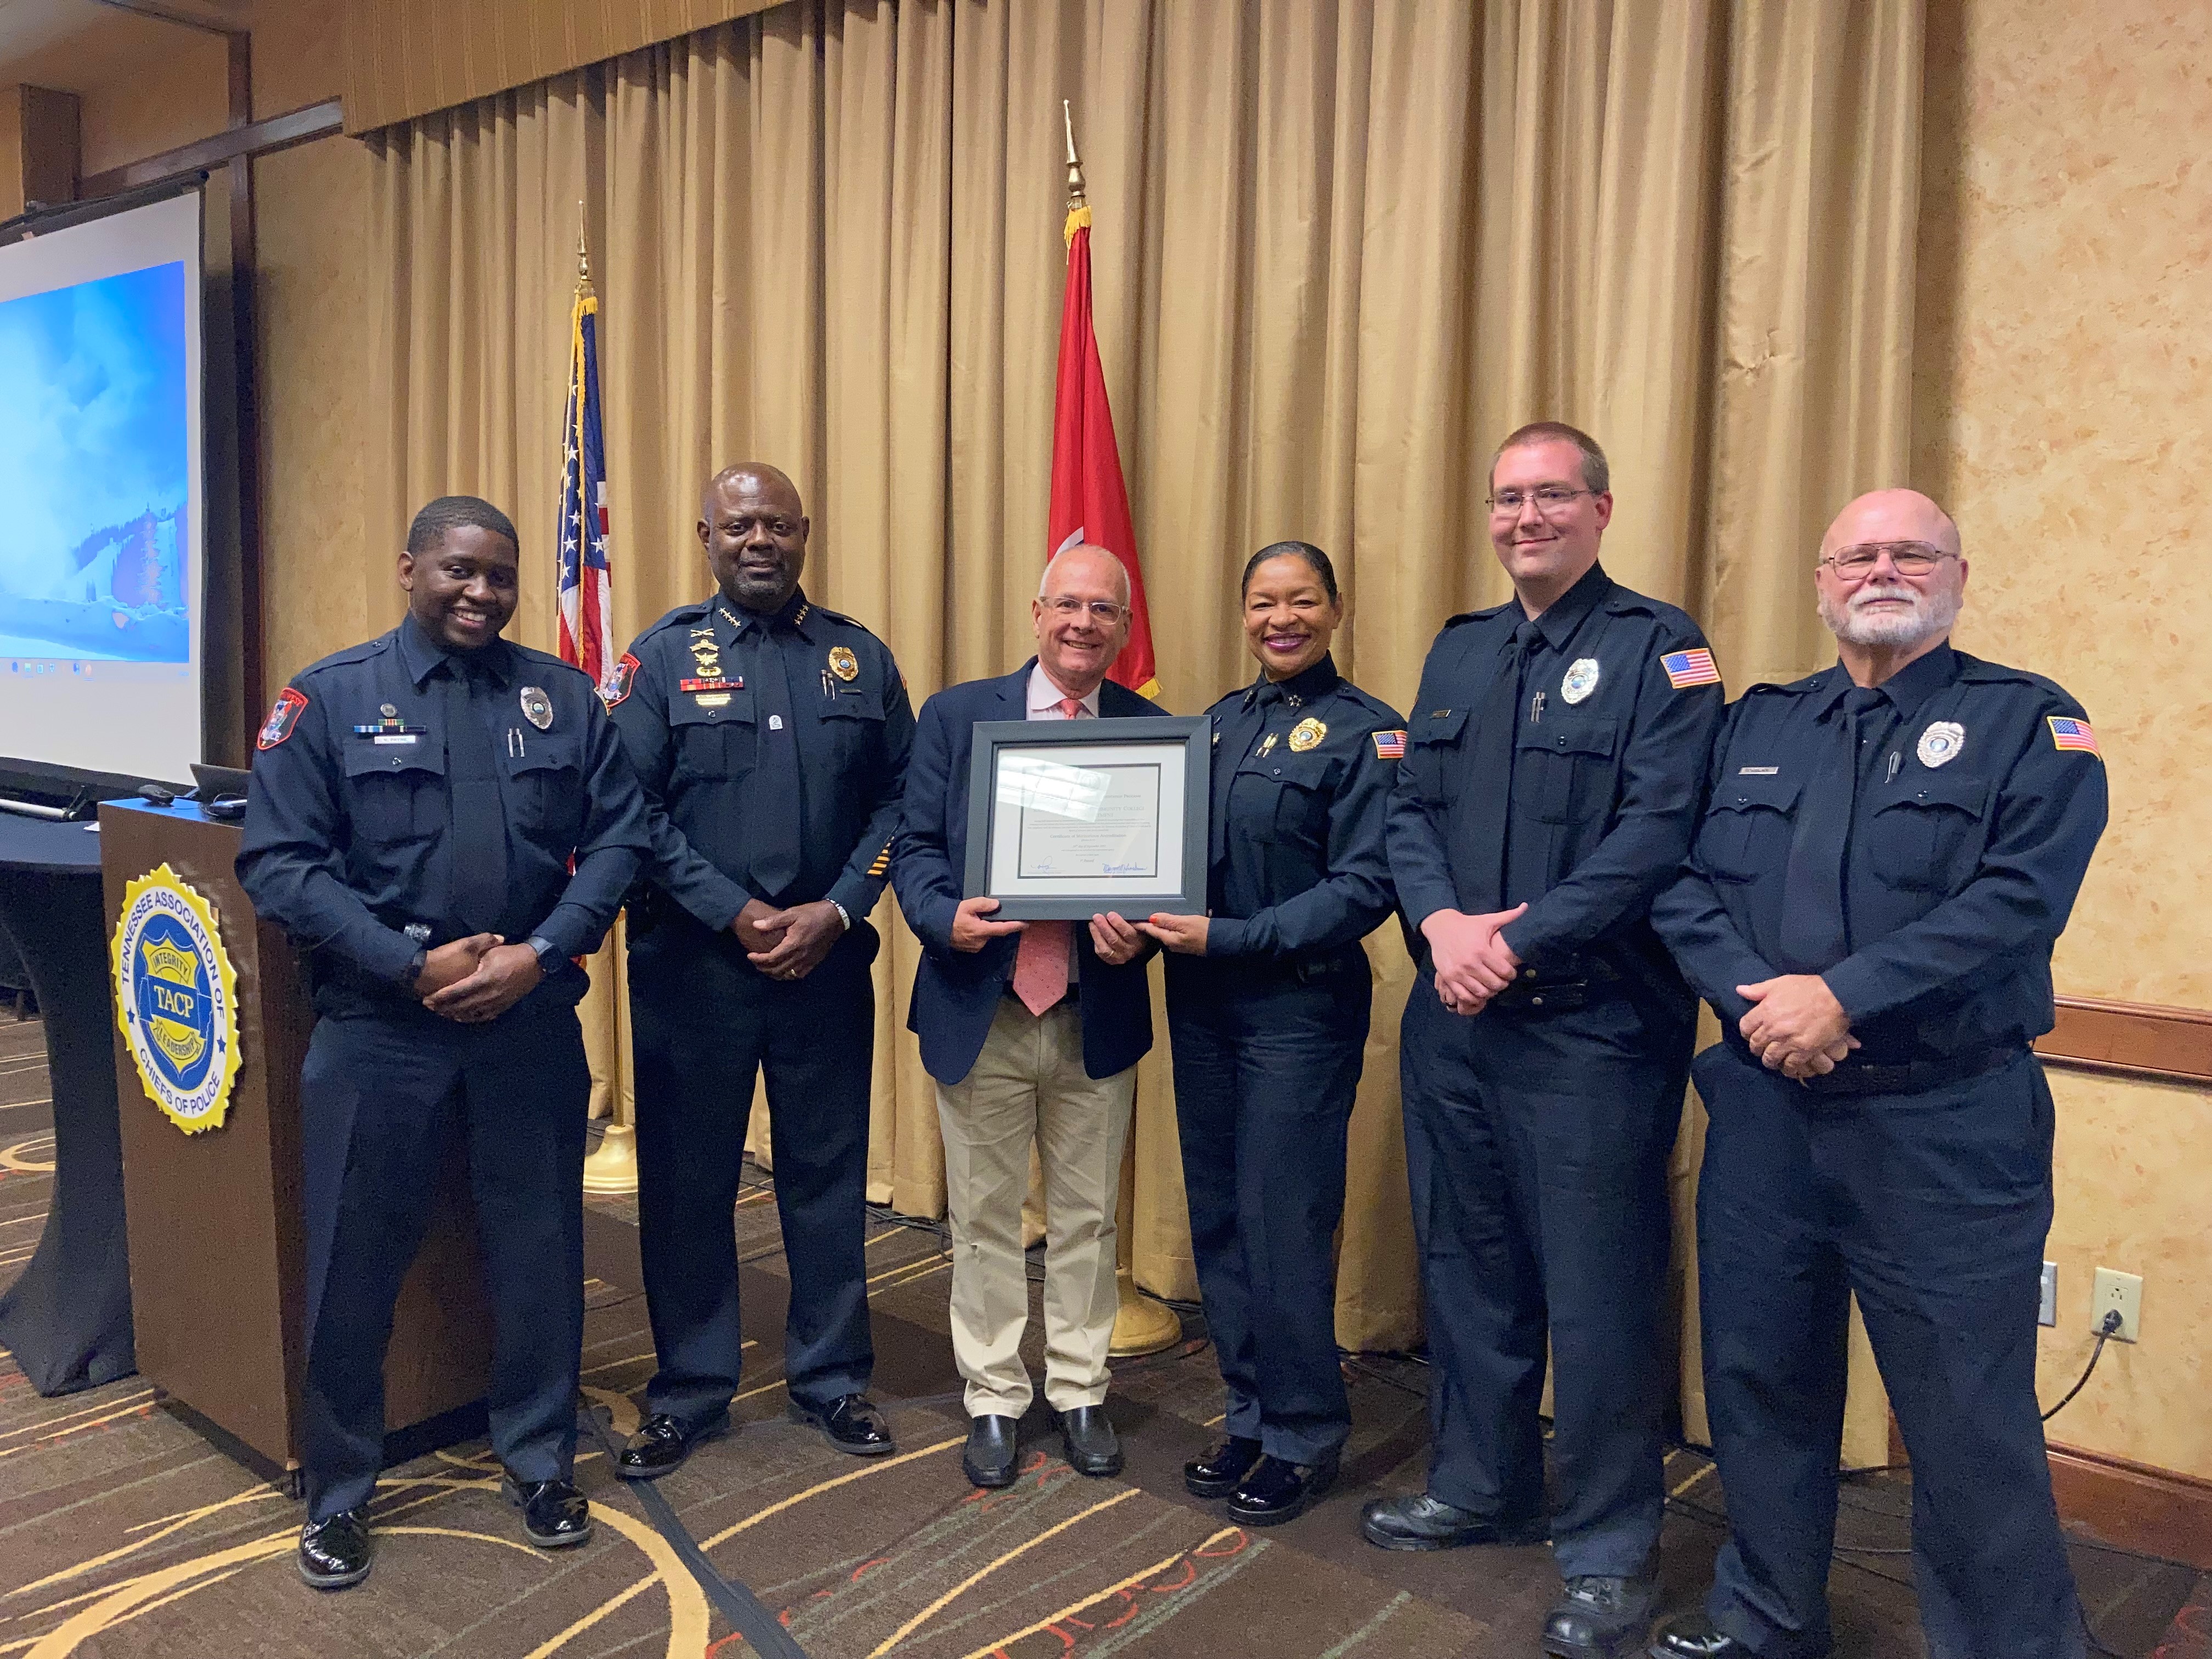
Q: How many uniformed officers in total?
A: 5